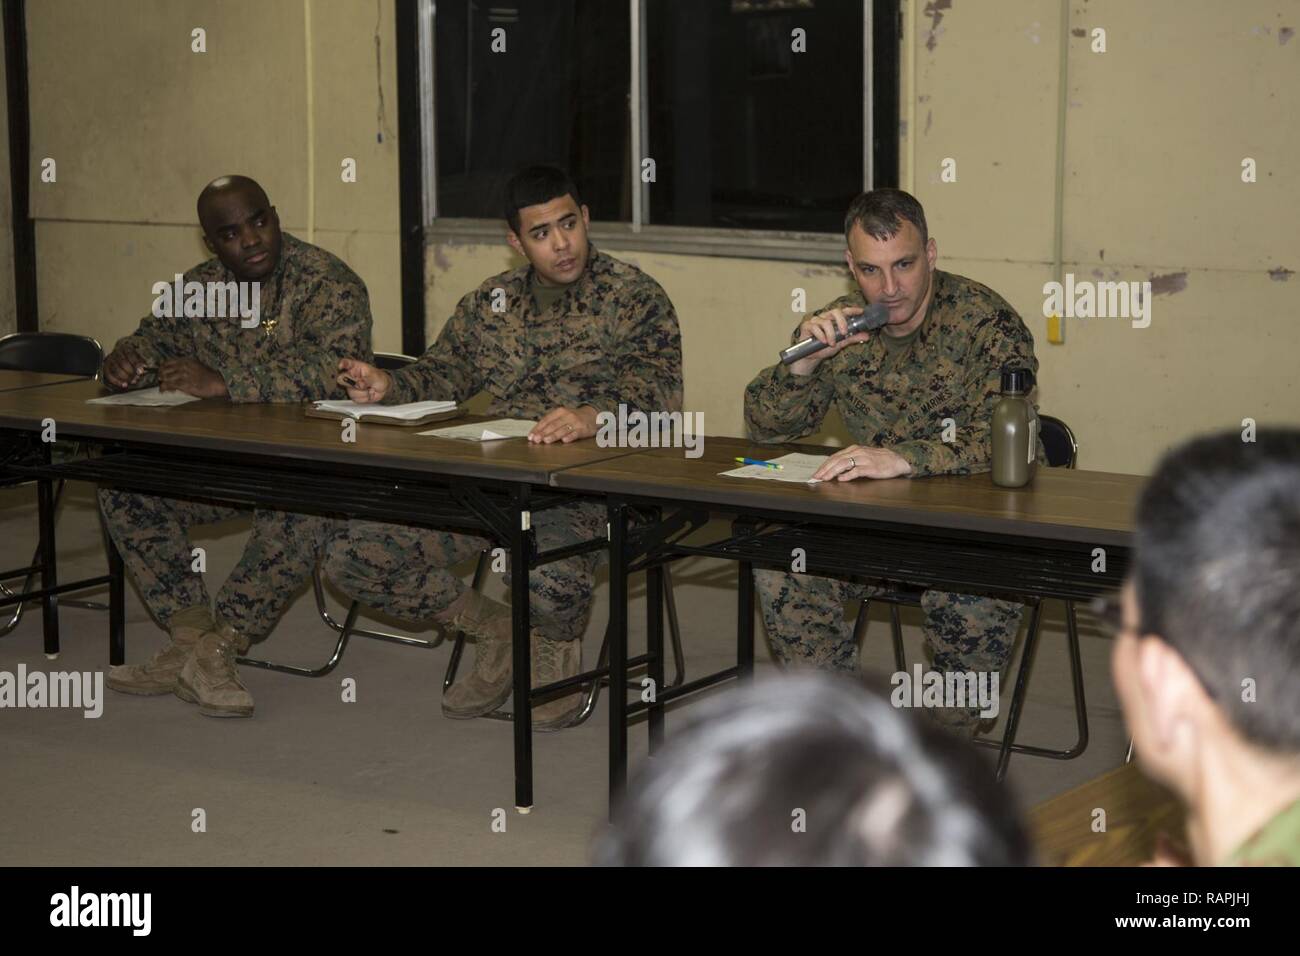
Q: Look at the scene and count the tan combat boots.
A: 4